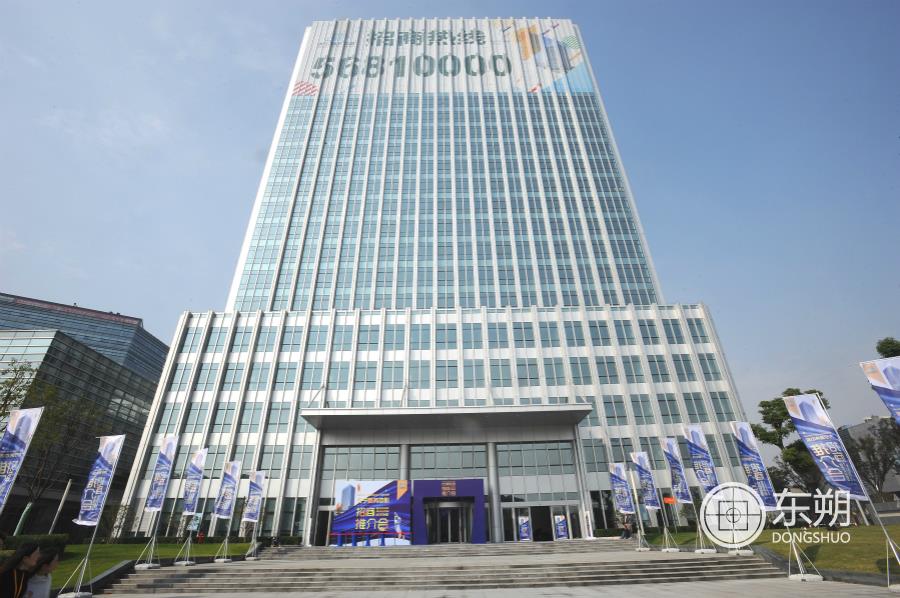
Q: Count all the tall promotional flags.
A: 13